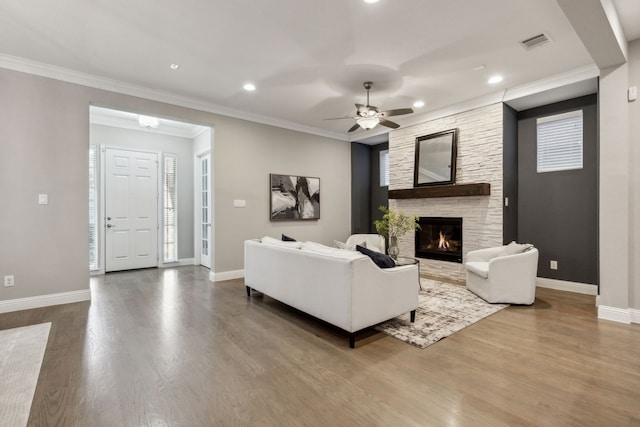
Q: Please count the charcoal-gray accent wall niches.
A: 2